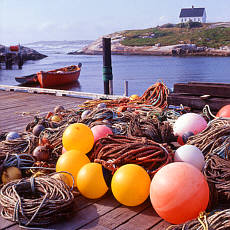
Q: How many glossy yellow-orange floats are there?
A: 4